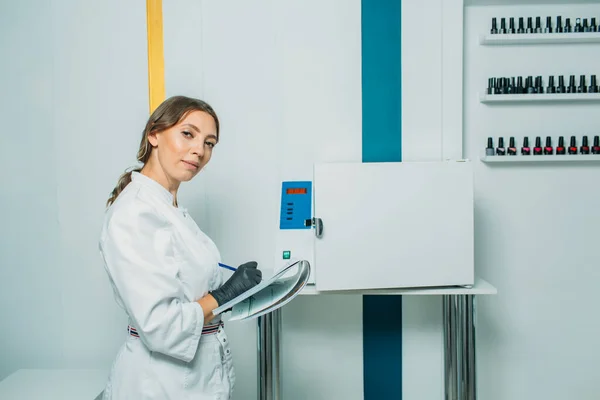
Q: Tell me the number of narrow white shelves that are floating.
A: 3